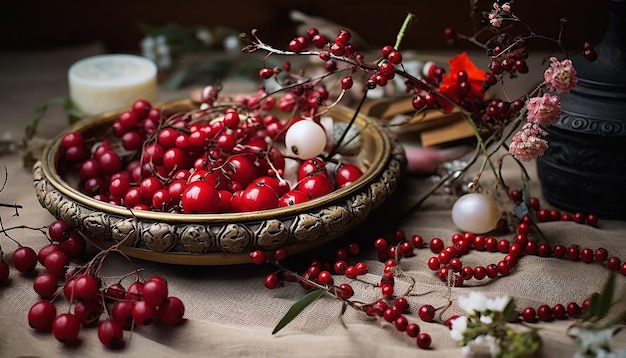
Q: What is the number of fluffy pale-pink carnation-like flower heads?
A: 3